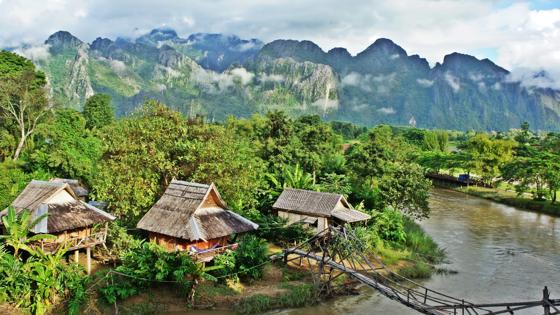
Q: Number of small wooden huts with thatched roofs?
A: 3